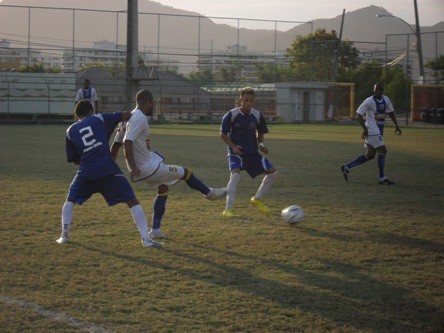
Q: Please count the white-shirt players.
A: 3